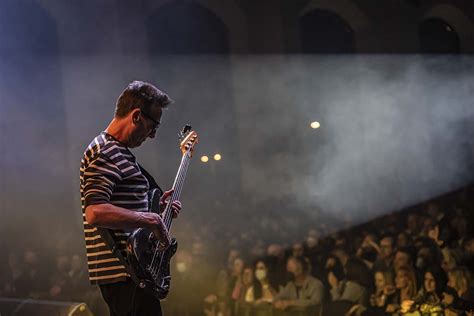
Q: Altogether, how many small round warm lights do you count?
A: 3